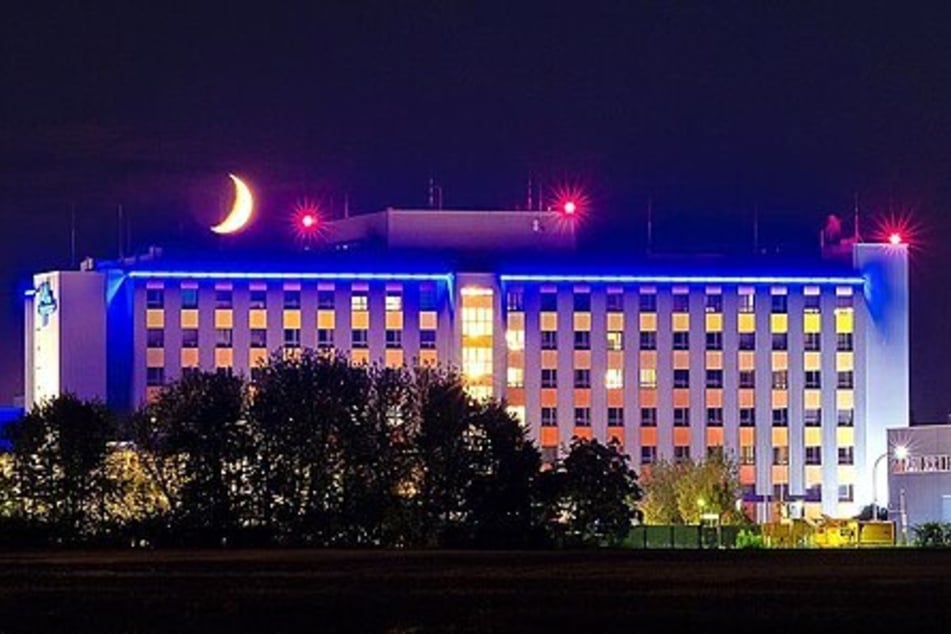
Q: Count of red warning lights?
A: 3